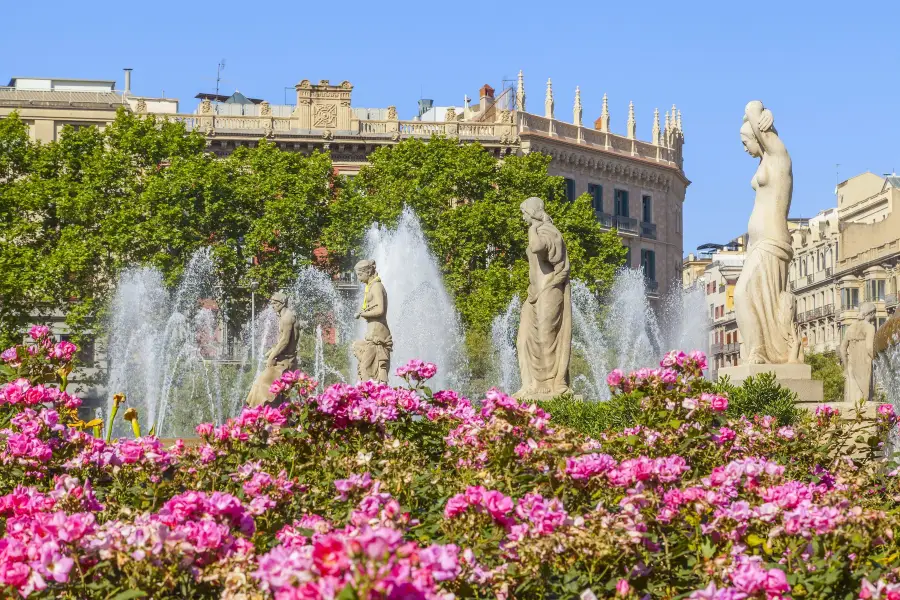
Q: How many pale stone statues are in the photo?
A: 5